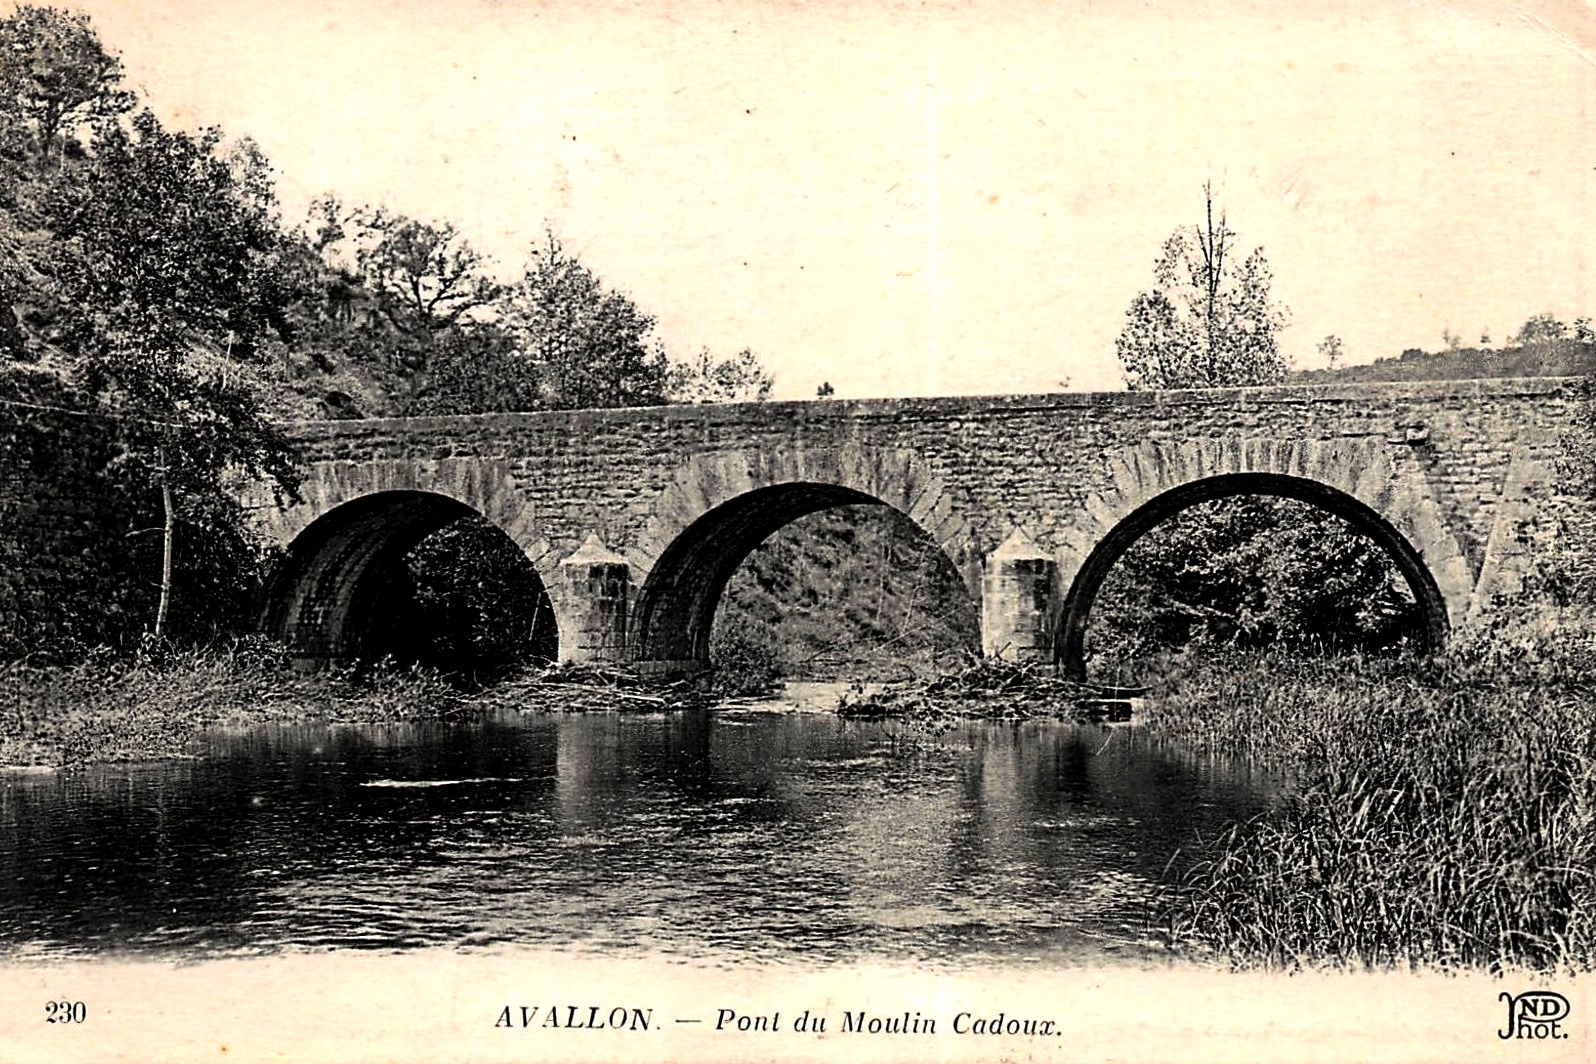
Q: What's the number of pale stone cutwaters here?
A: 2